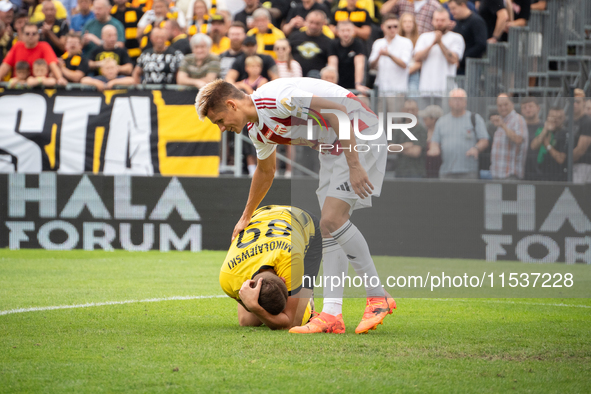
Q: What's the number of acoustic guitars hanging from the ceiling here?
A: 0